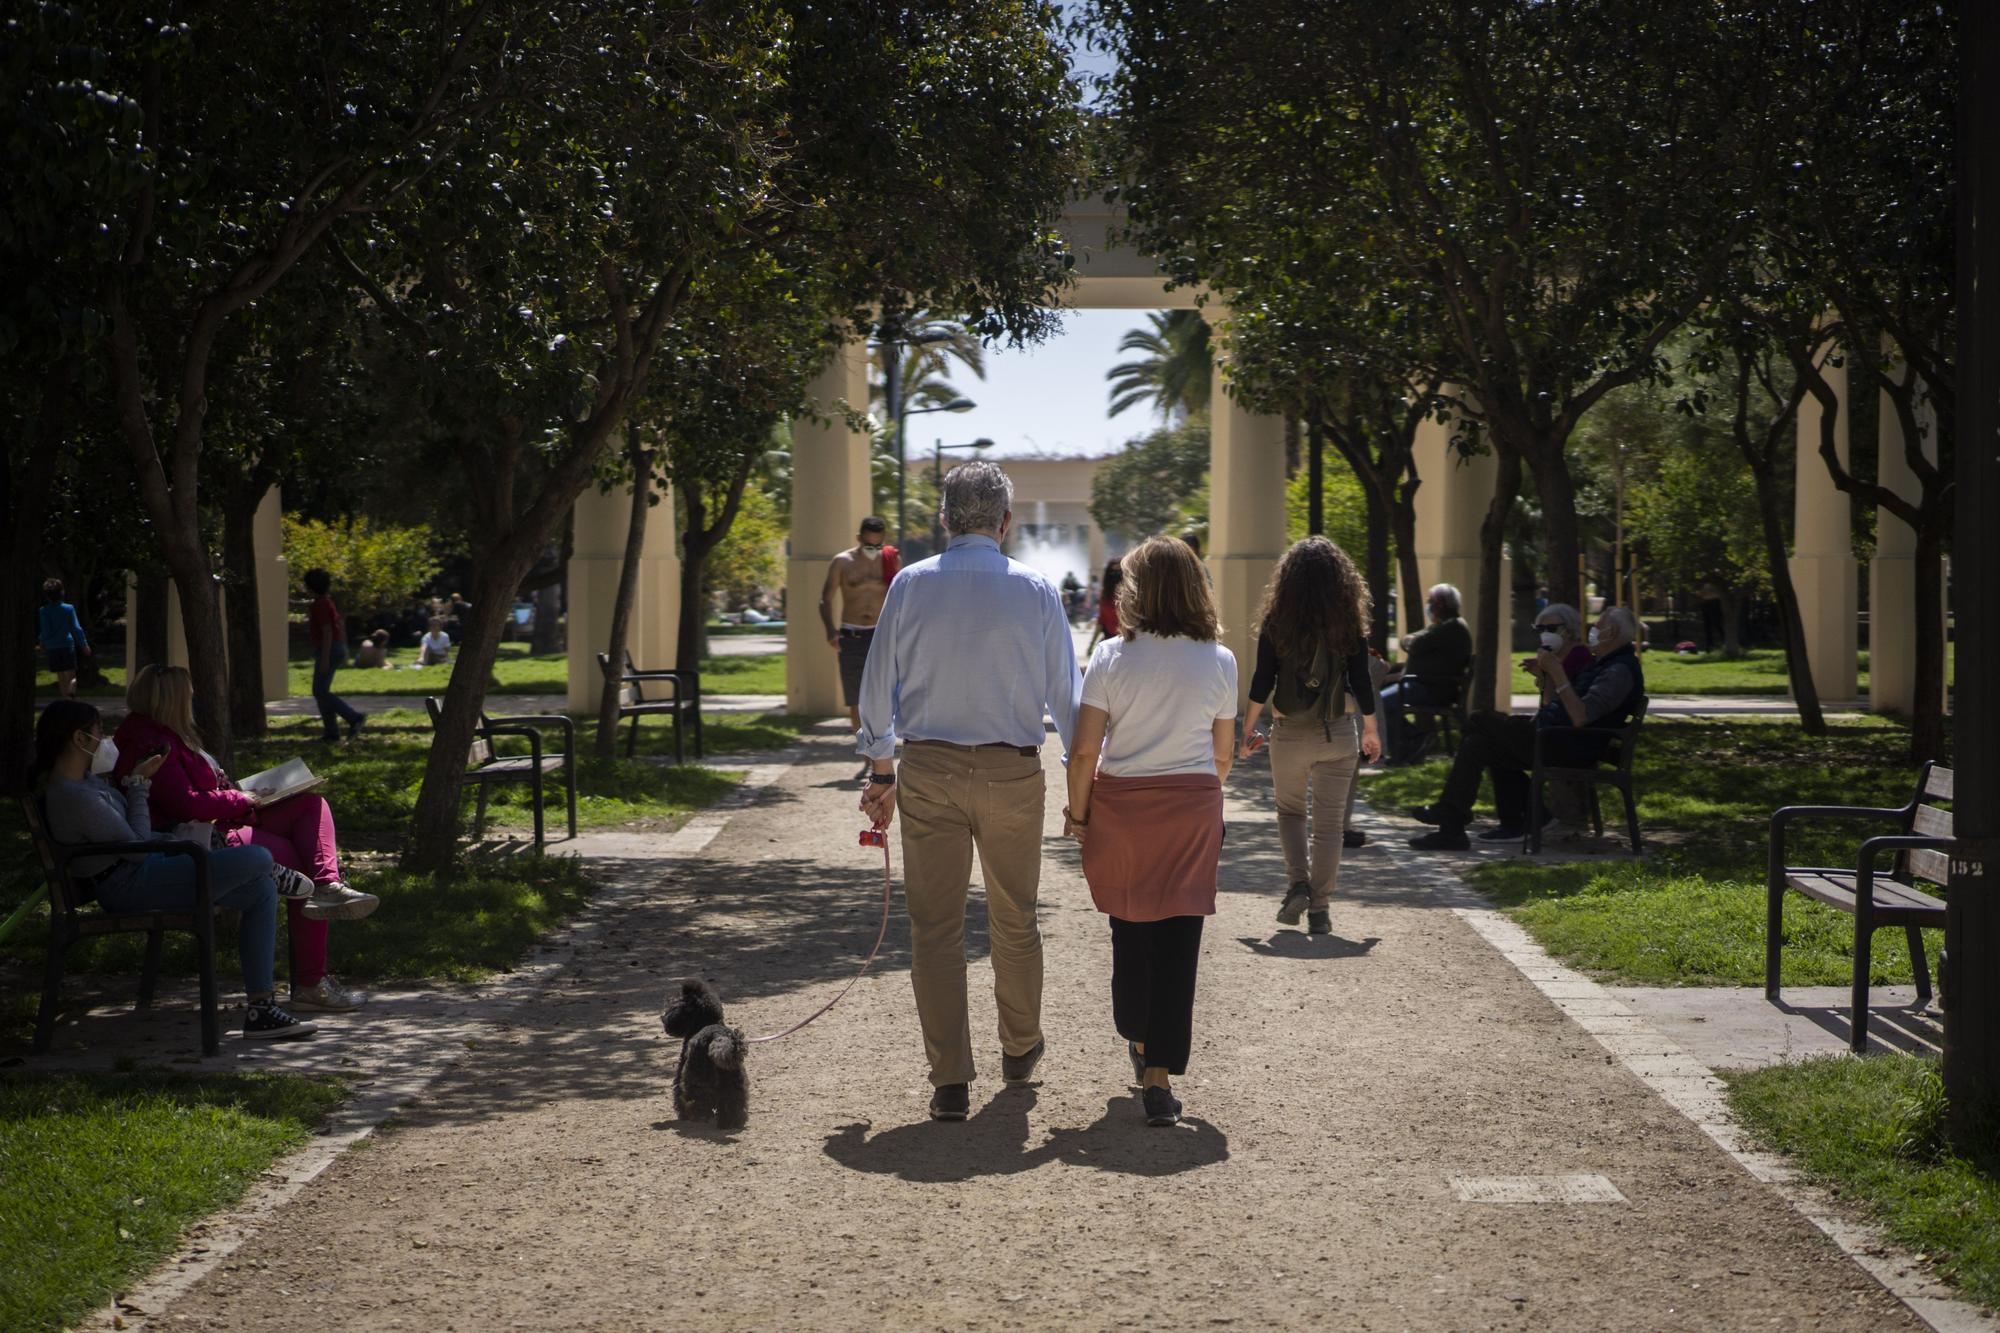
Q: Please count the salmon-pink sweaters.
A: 1